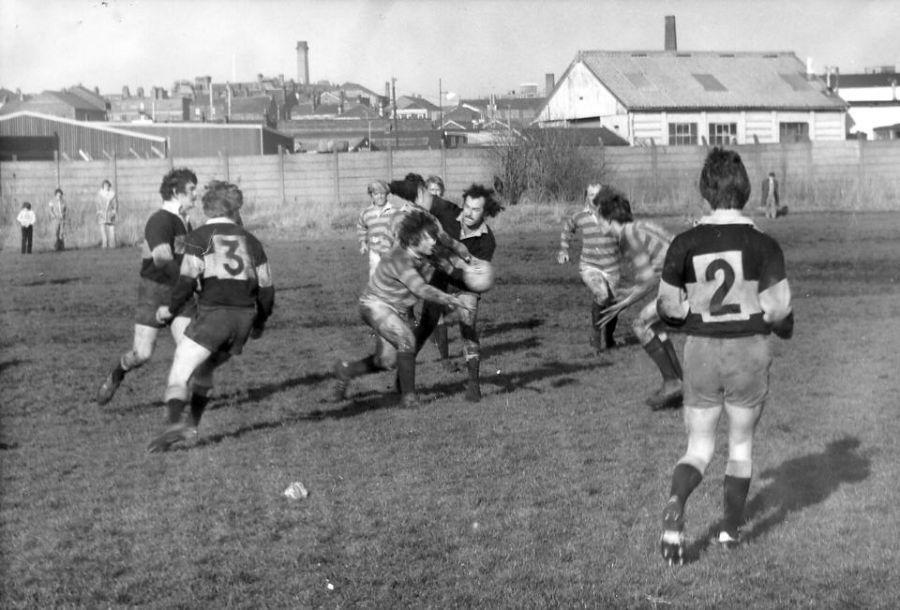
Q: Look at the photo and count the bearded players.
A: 1